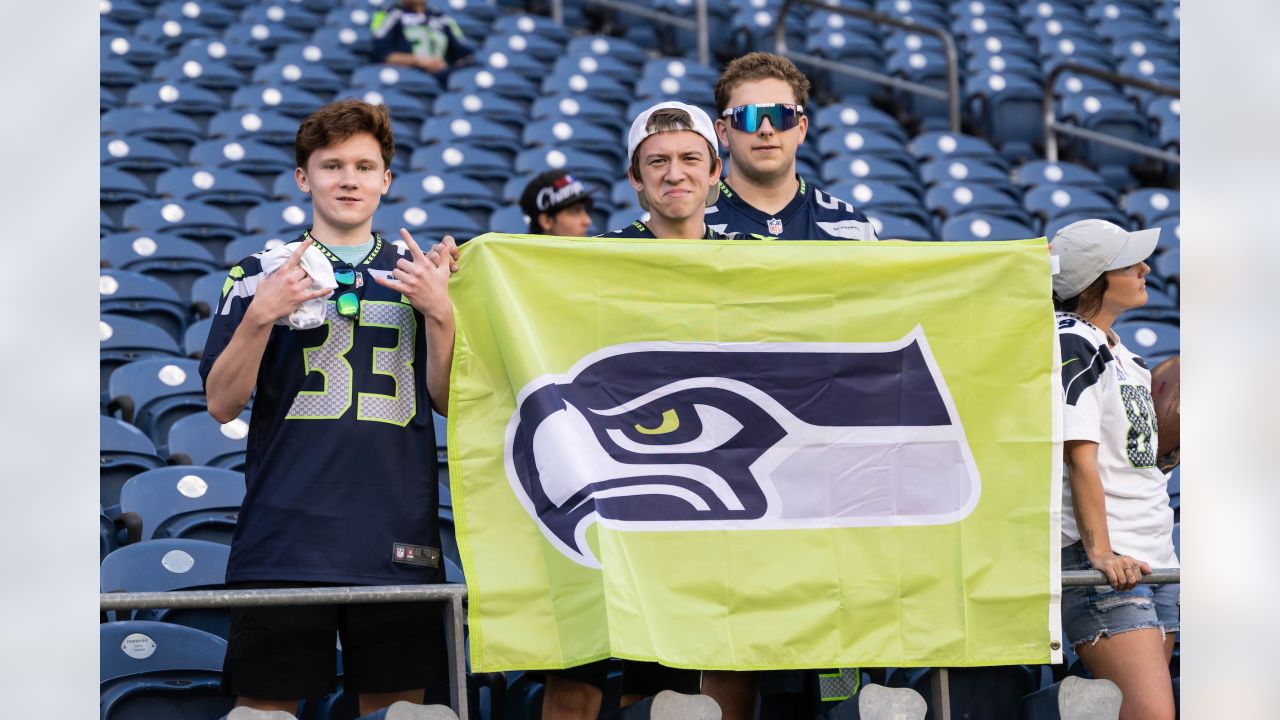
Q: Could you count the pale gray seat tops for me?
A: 5